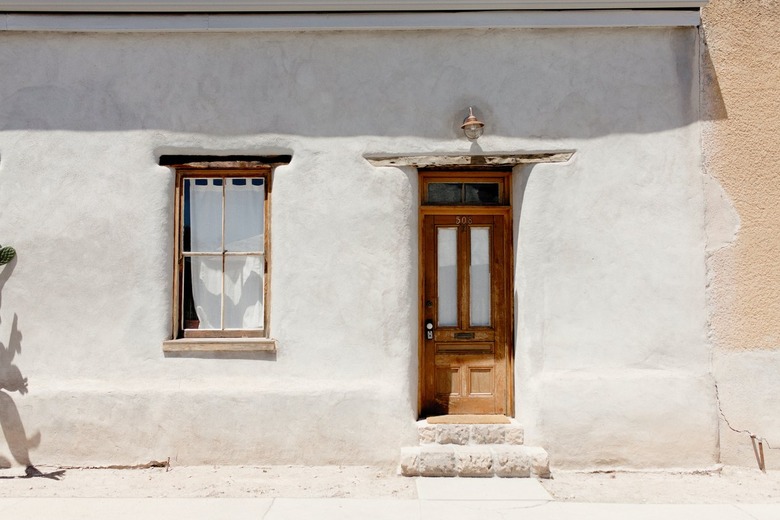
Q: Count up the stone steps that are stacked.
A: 2